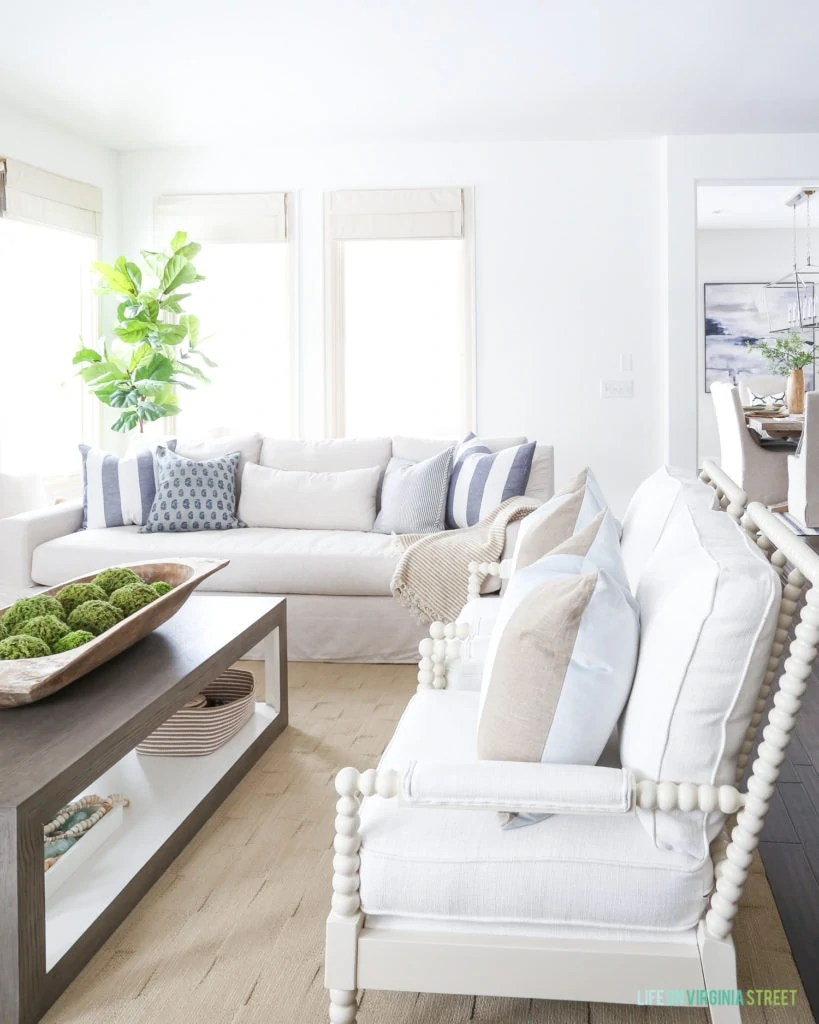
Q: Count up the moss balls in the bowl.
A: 10